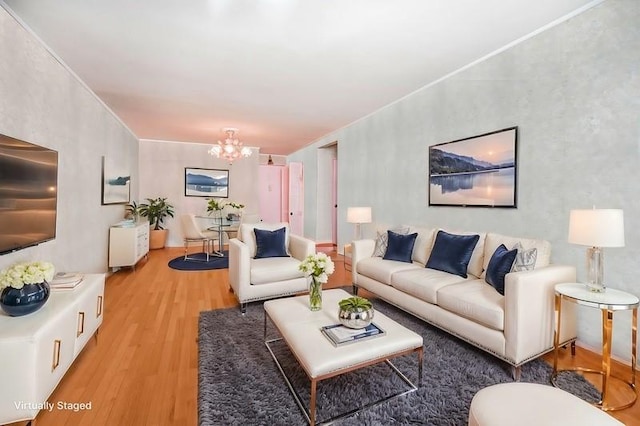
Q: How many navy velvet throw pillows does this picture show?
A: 4